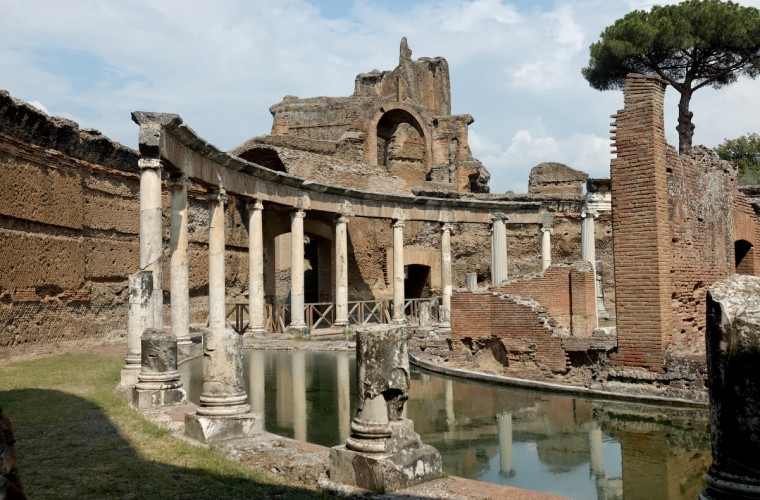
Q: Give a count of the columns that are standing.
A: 11